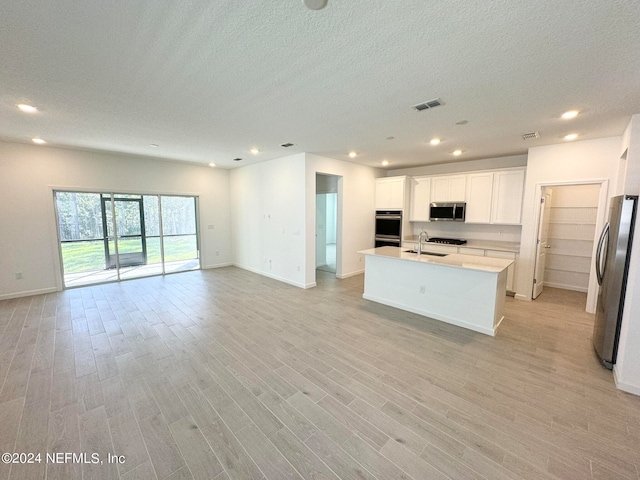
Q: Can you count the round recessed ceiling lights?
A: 10